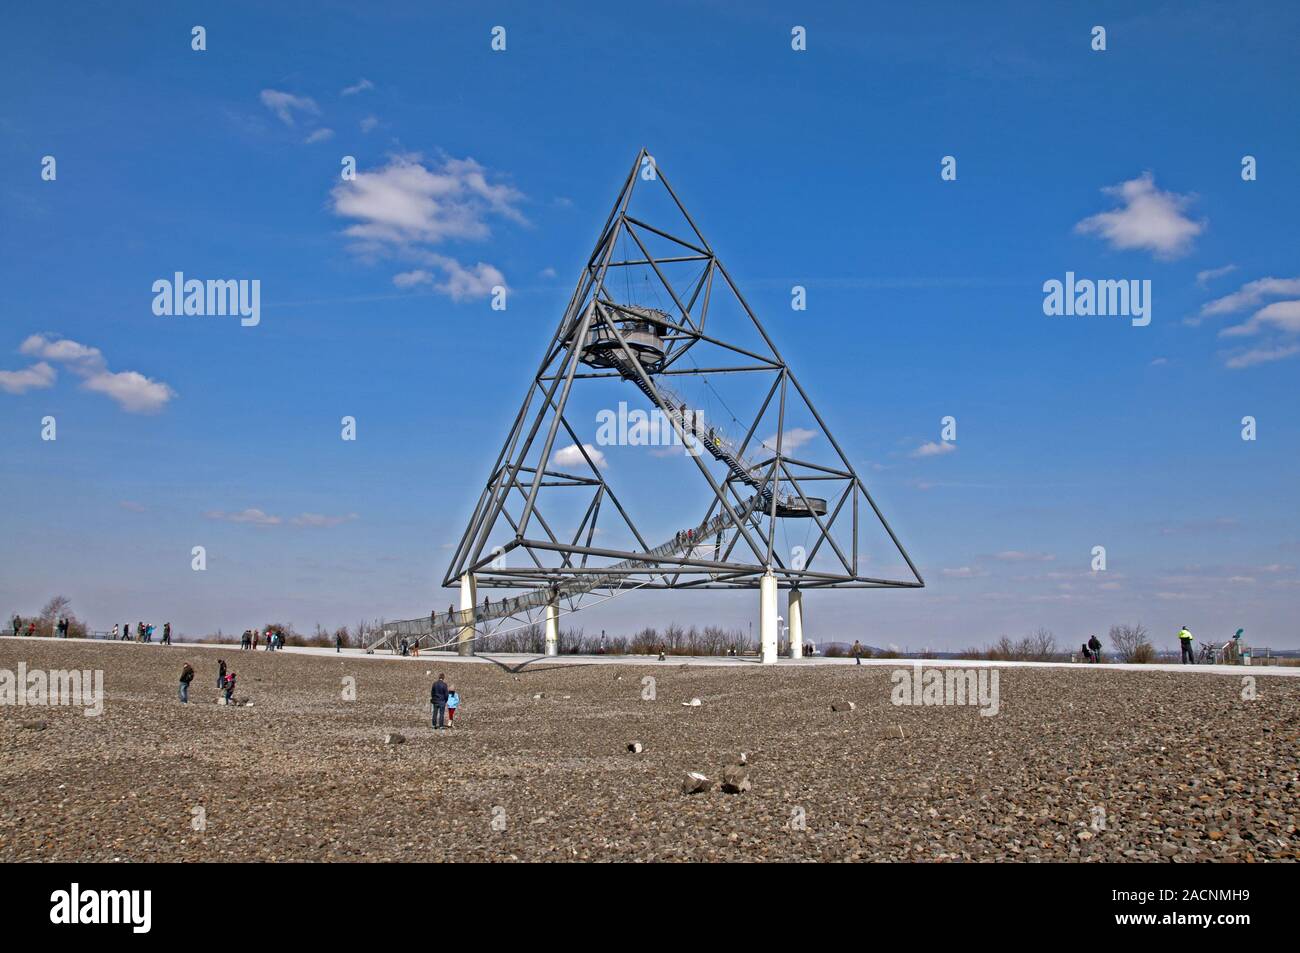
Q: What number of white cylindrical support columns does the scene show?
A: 4